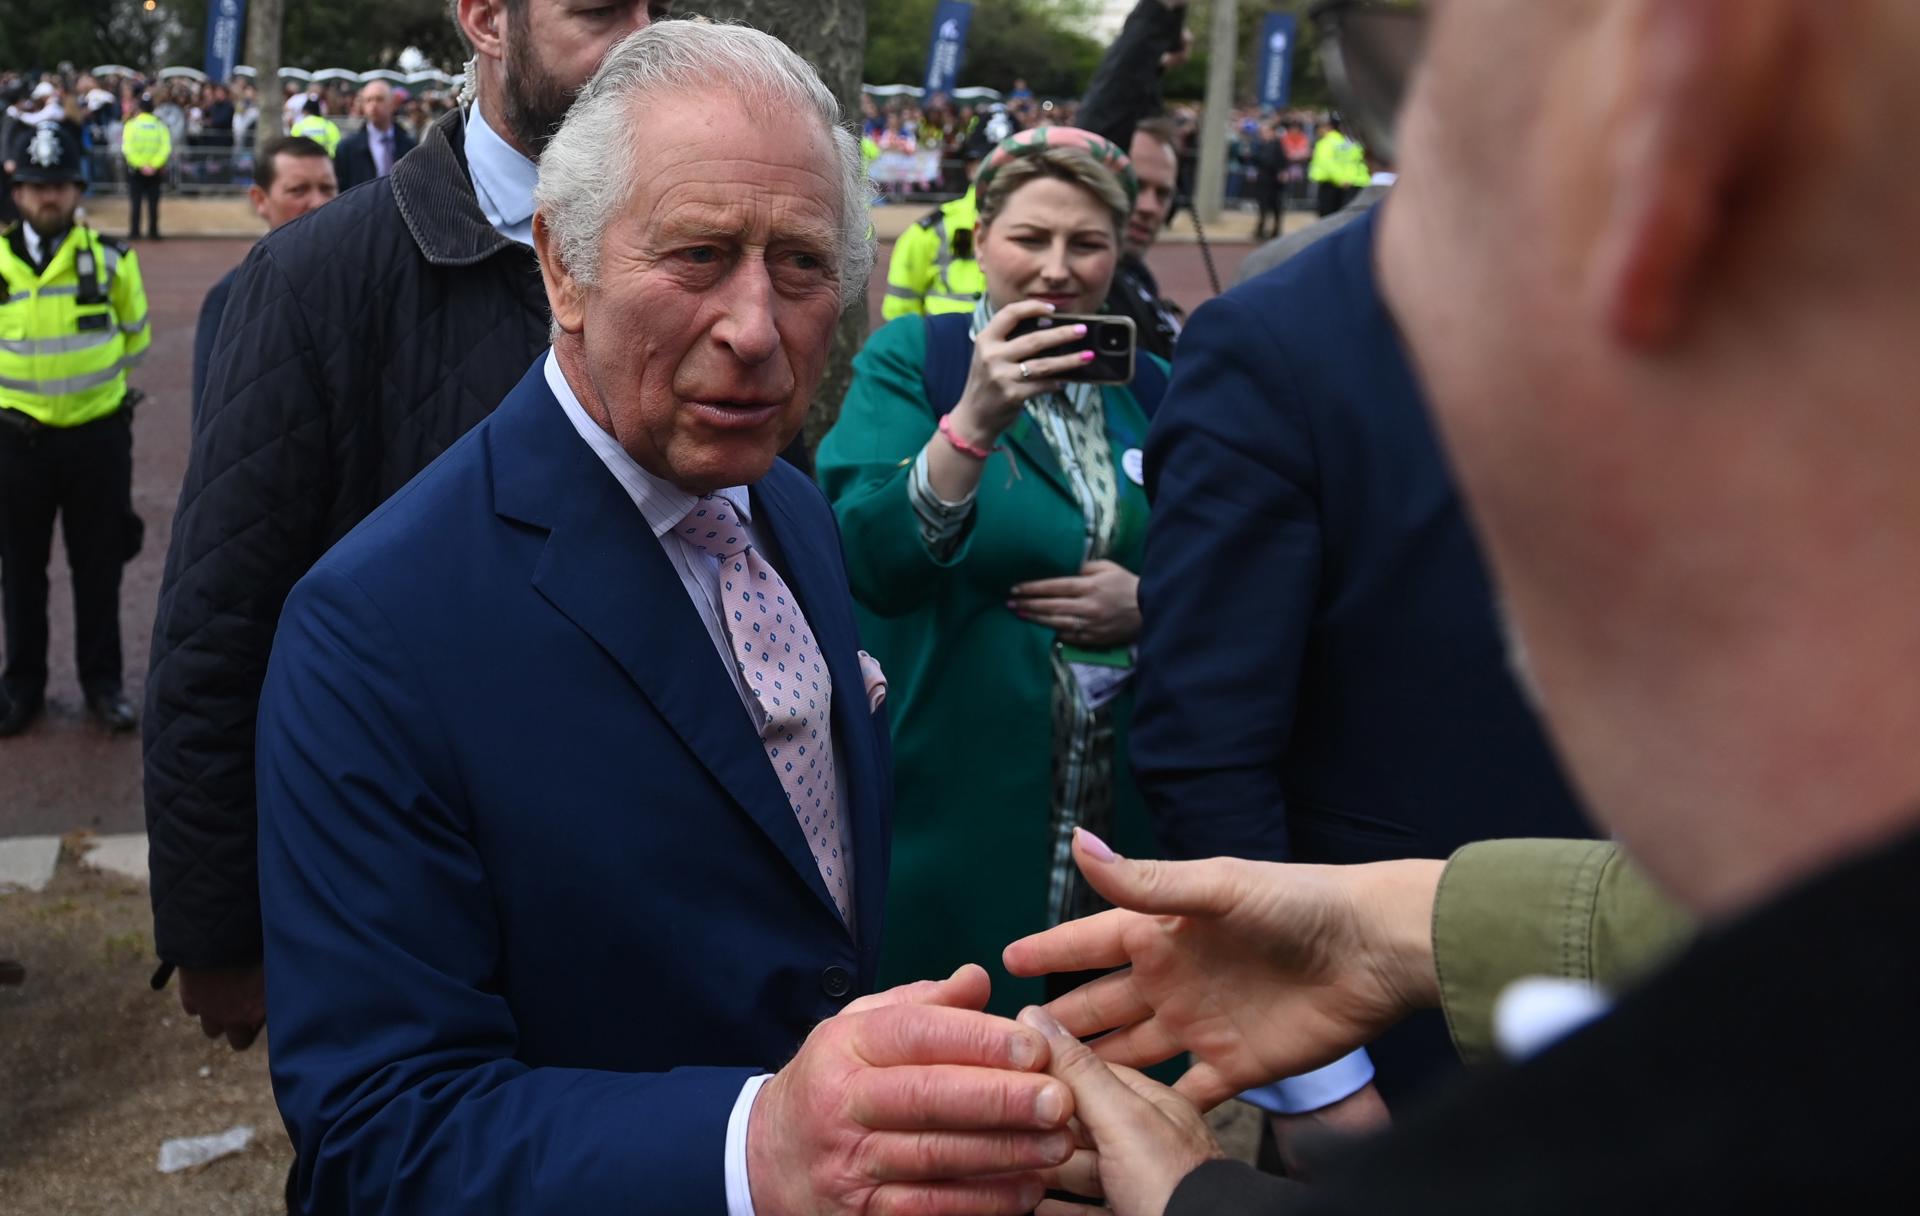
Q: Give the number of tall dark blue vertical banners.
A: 3